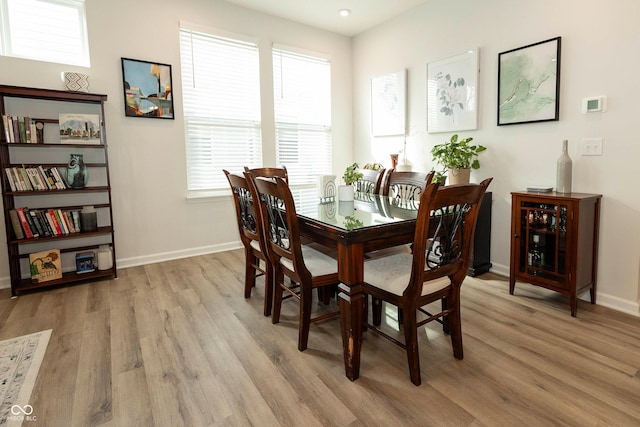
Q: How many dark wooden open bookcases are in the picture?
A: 1